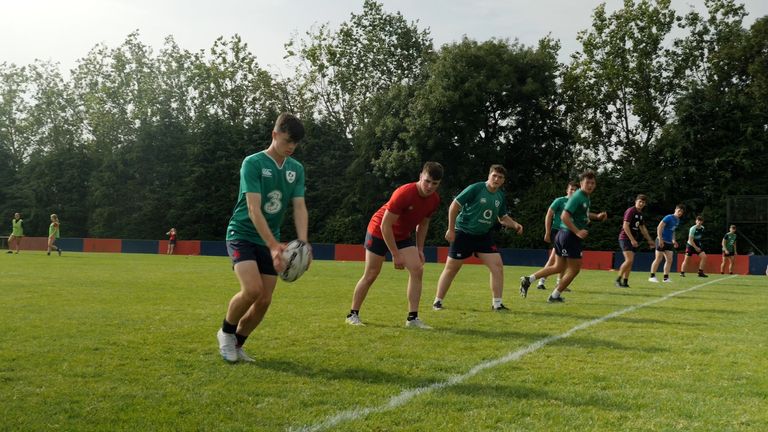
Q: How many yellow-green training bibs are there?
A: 2